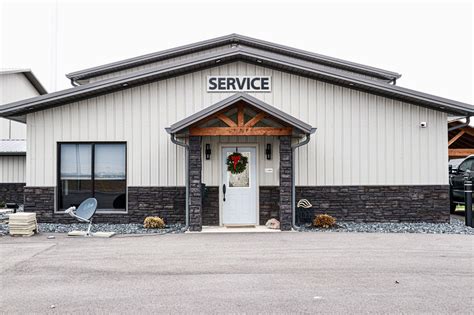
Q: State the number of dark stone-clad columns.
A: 2